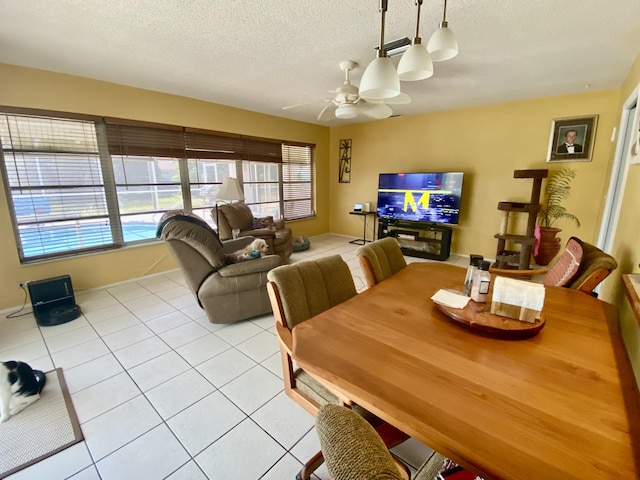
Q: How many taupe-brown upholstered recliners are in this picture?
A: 2